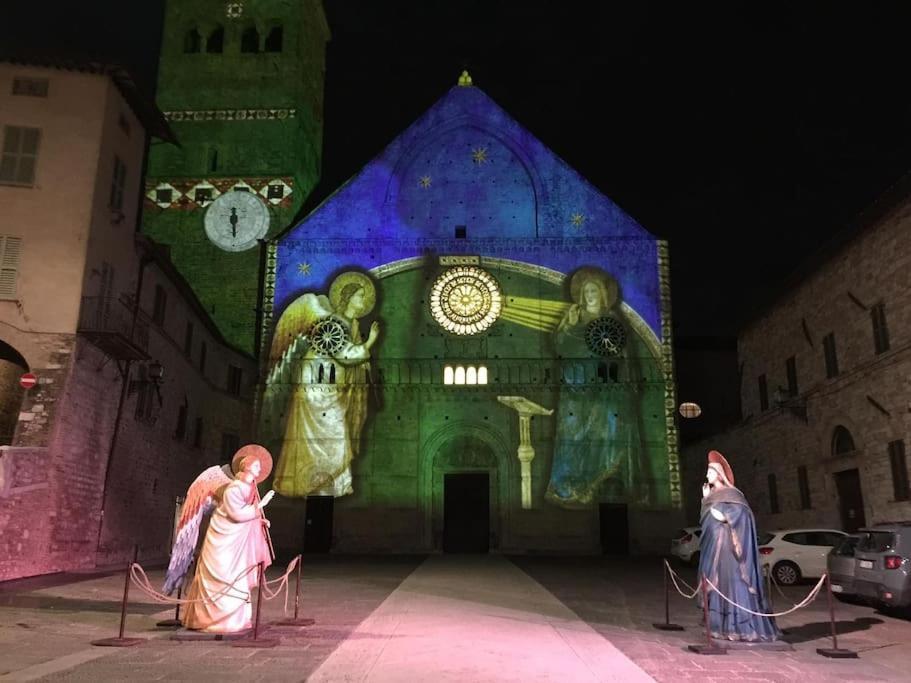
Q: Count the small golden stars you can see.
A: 4